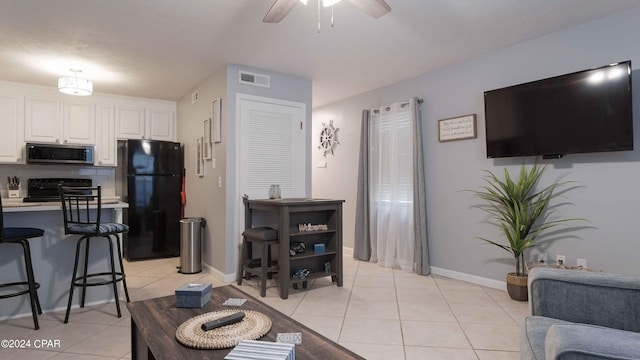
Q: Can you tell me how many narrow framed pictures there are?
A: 3